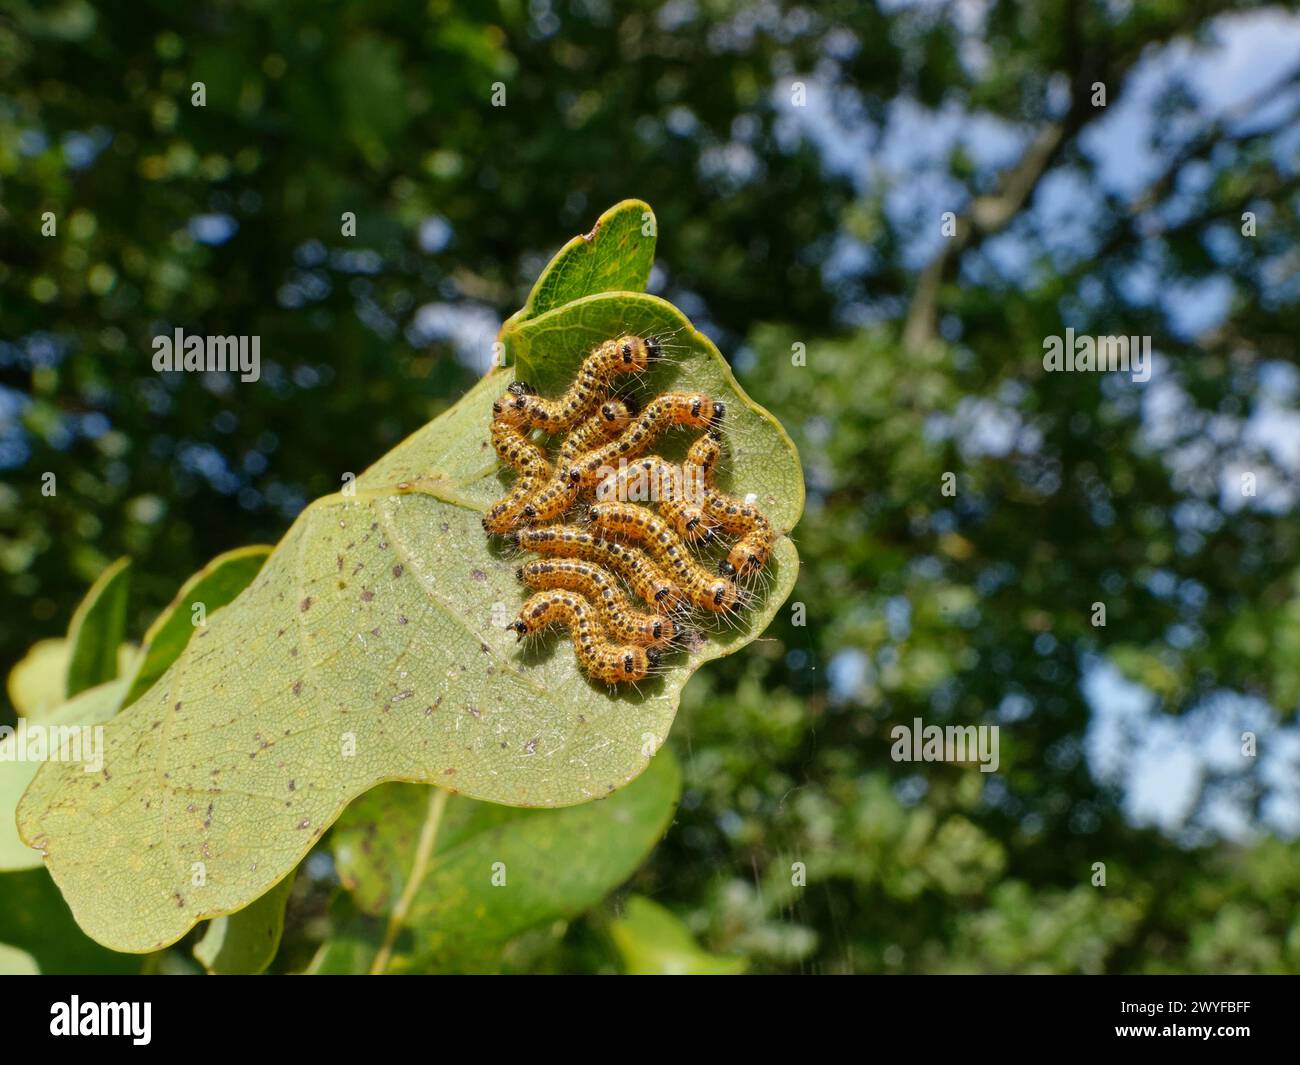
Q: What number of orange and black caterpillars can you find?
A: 10